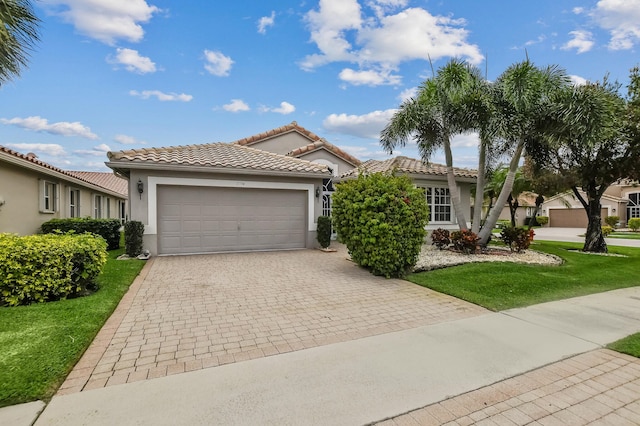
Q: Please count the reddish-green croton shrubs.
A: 3